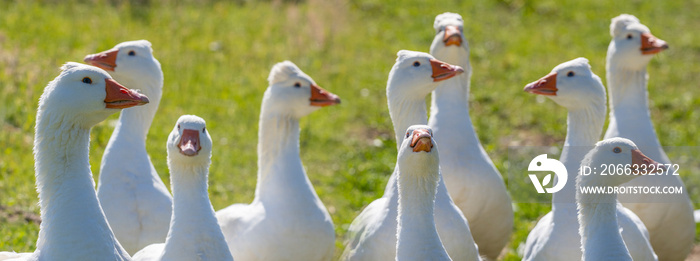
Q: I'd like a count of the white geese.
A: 10